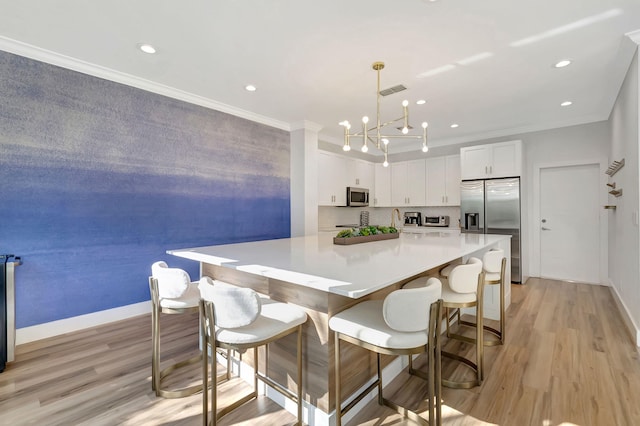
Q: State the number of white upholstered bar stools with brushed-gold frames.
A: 5